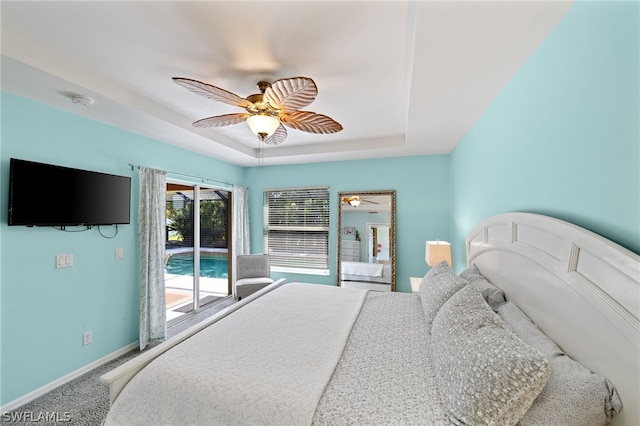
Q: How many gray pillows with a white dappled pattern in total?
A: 2